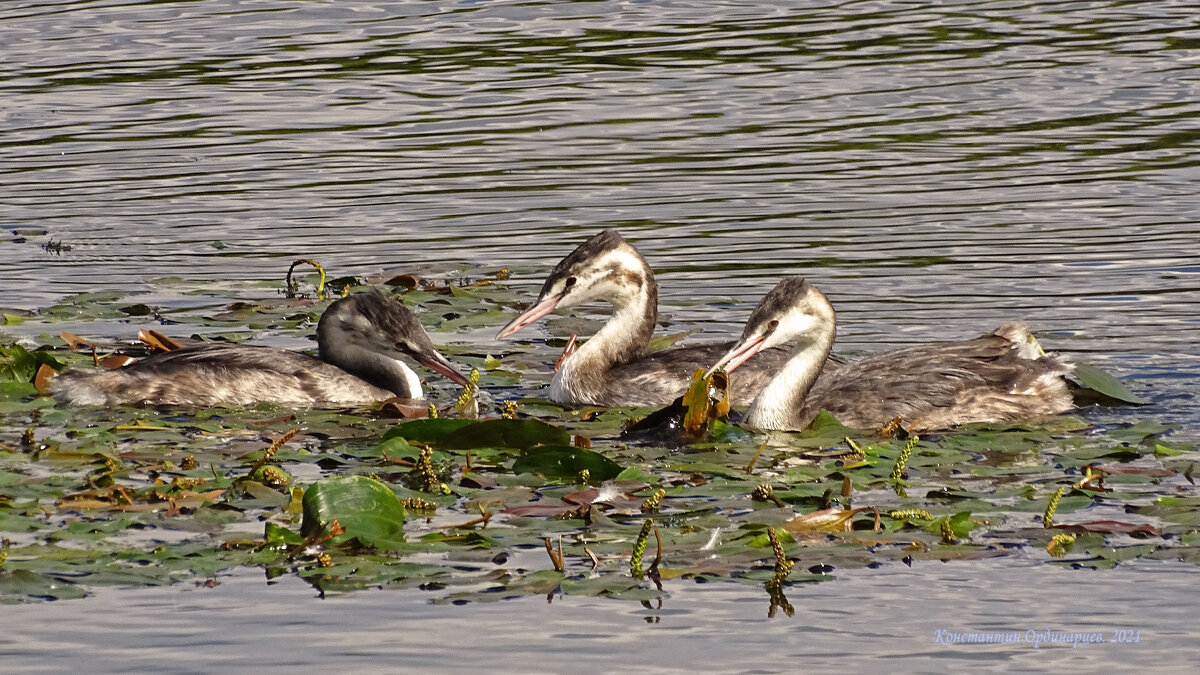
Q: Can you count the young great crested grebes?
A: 3